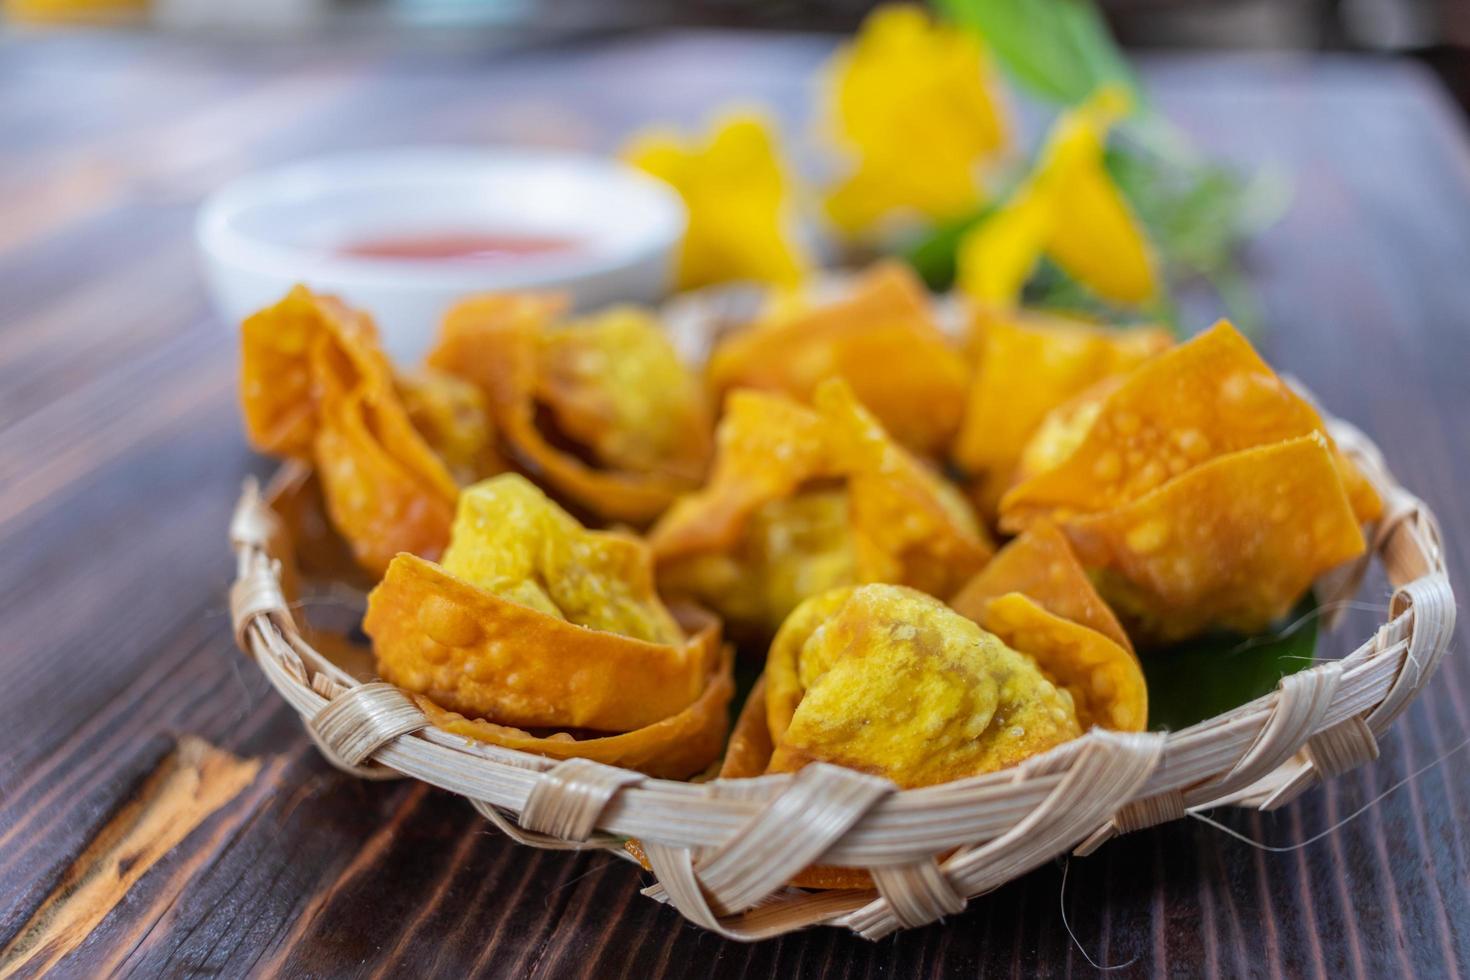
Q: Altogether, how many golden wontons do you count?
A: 8